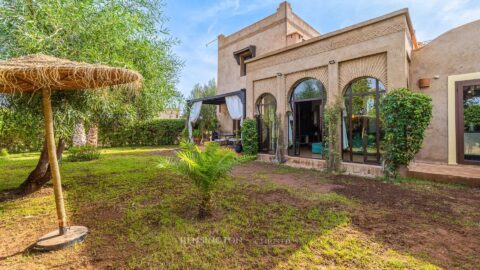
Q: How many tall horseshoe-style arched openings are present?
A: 3